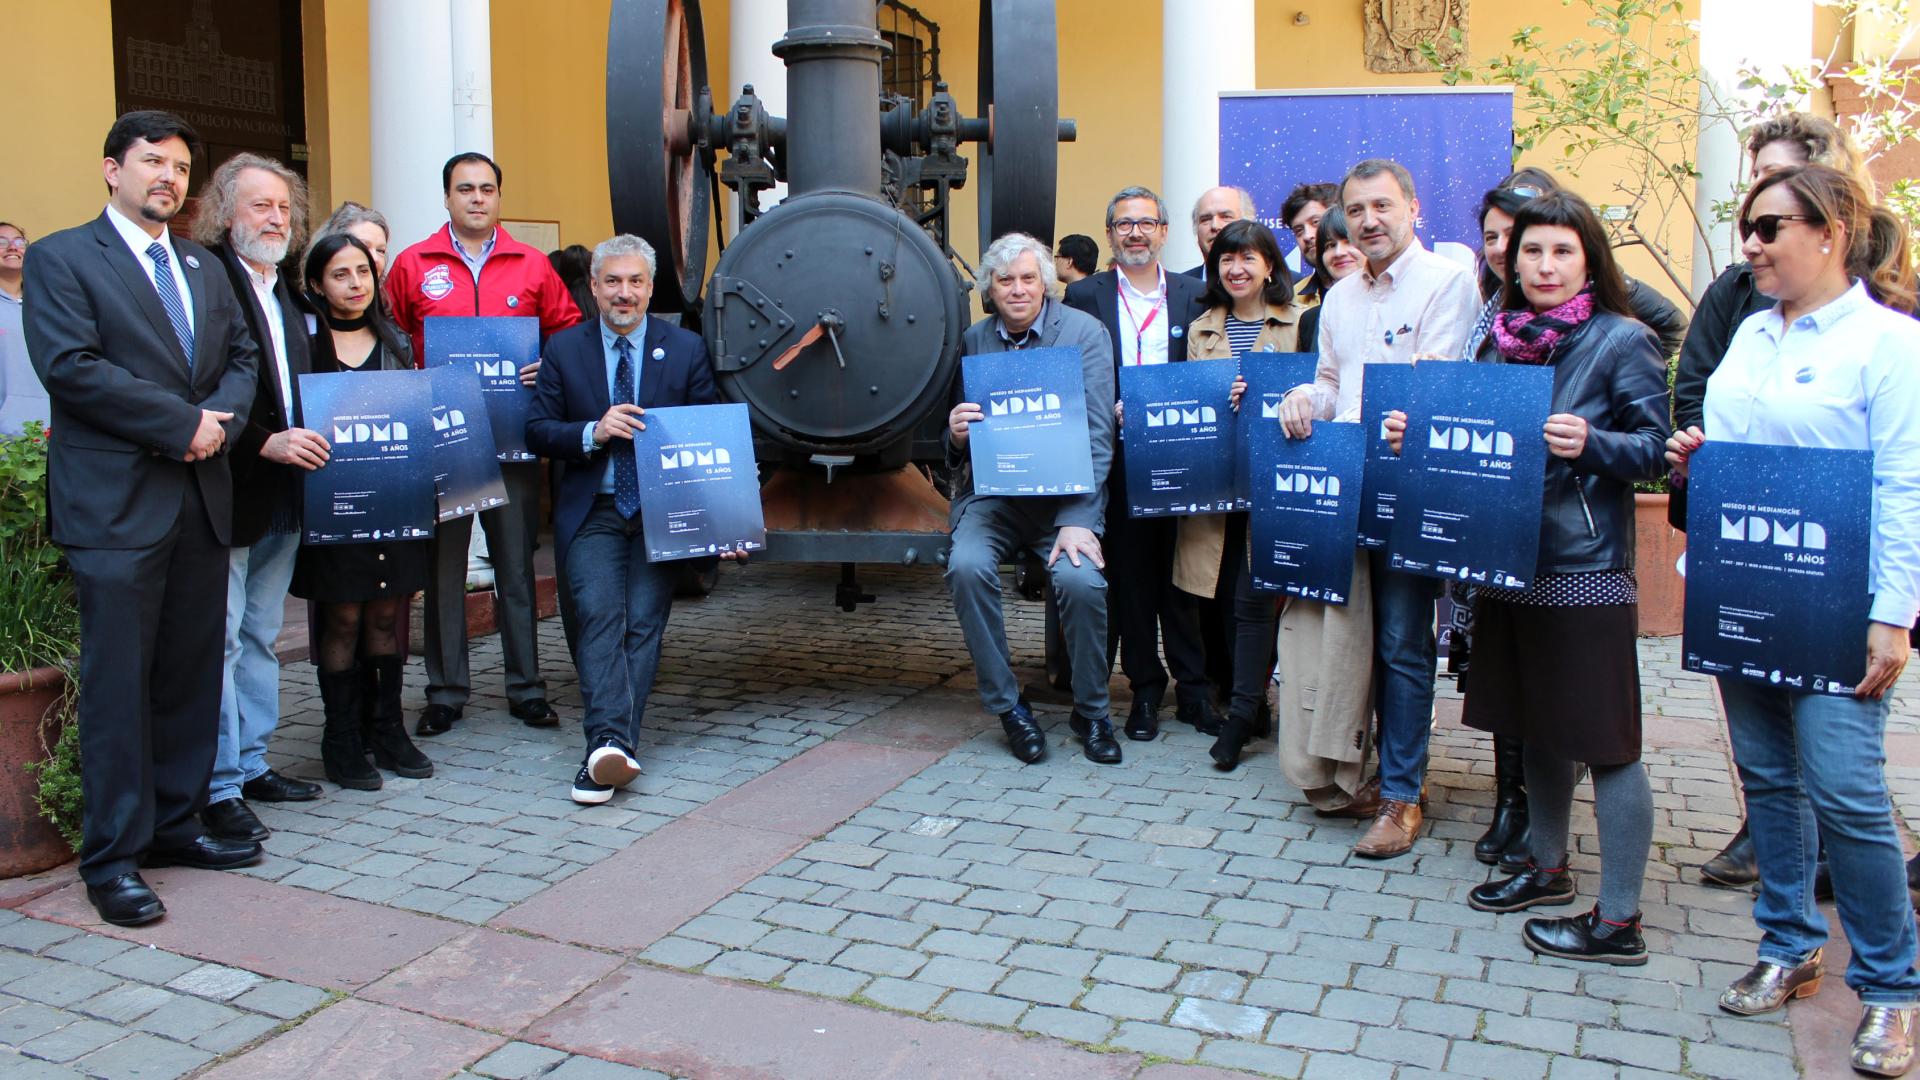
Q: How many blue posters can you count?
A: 11